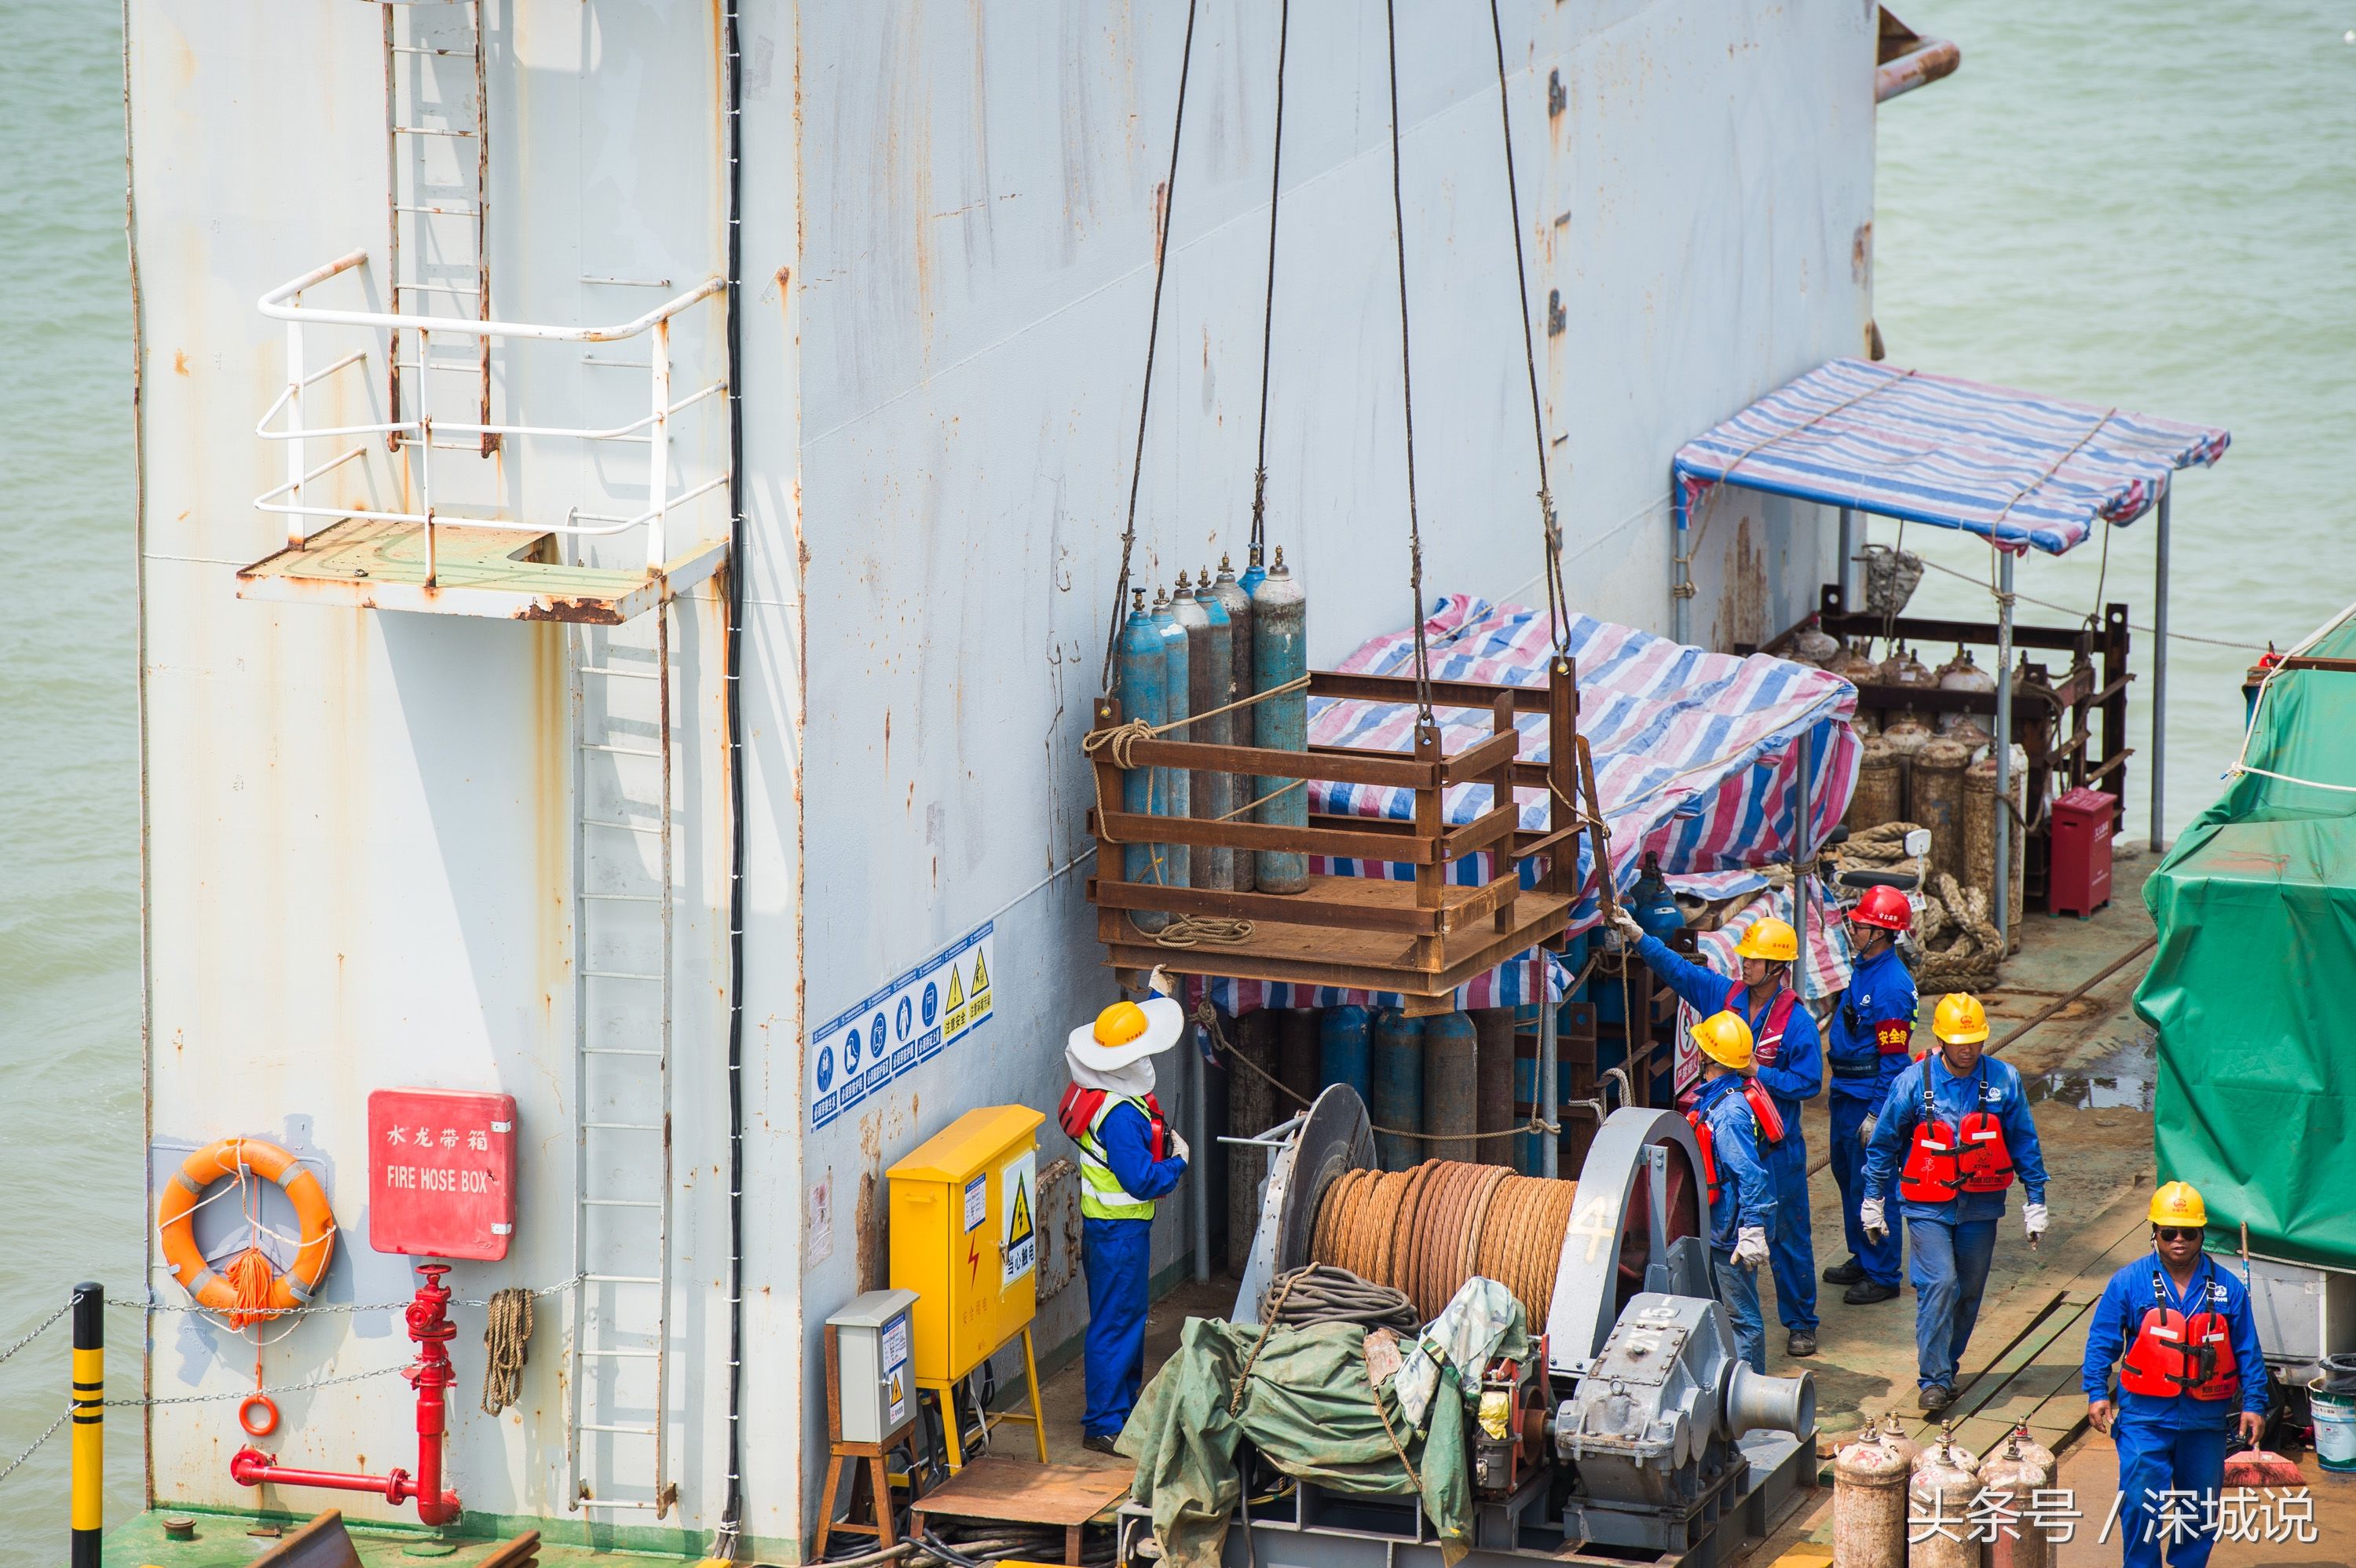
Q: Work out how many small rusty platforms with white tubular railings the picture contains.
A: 1